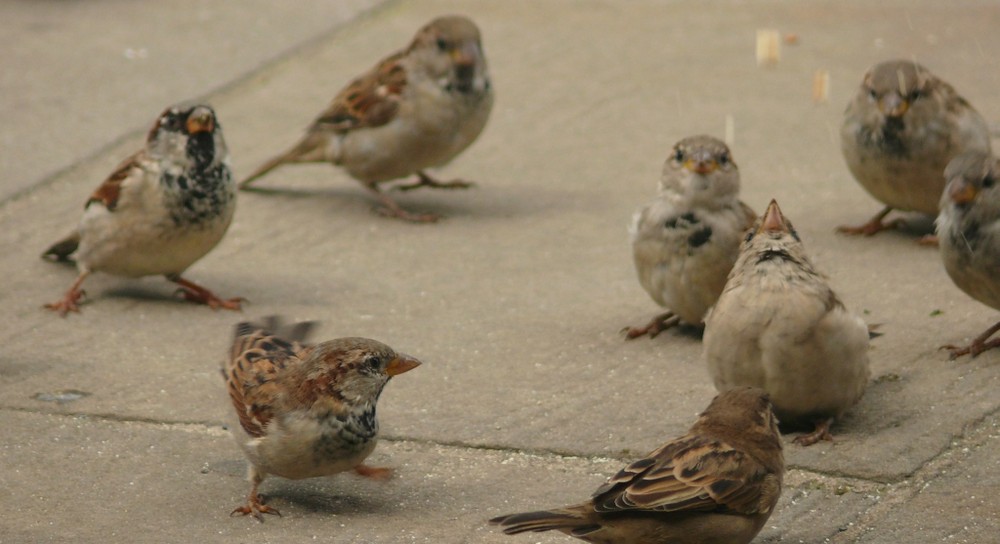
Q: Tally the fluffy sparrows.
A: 8